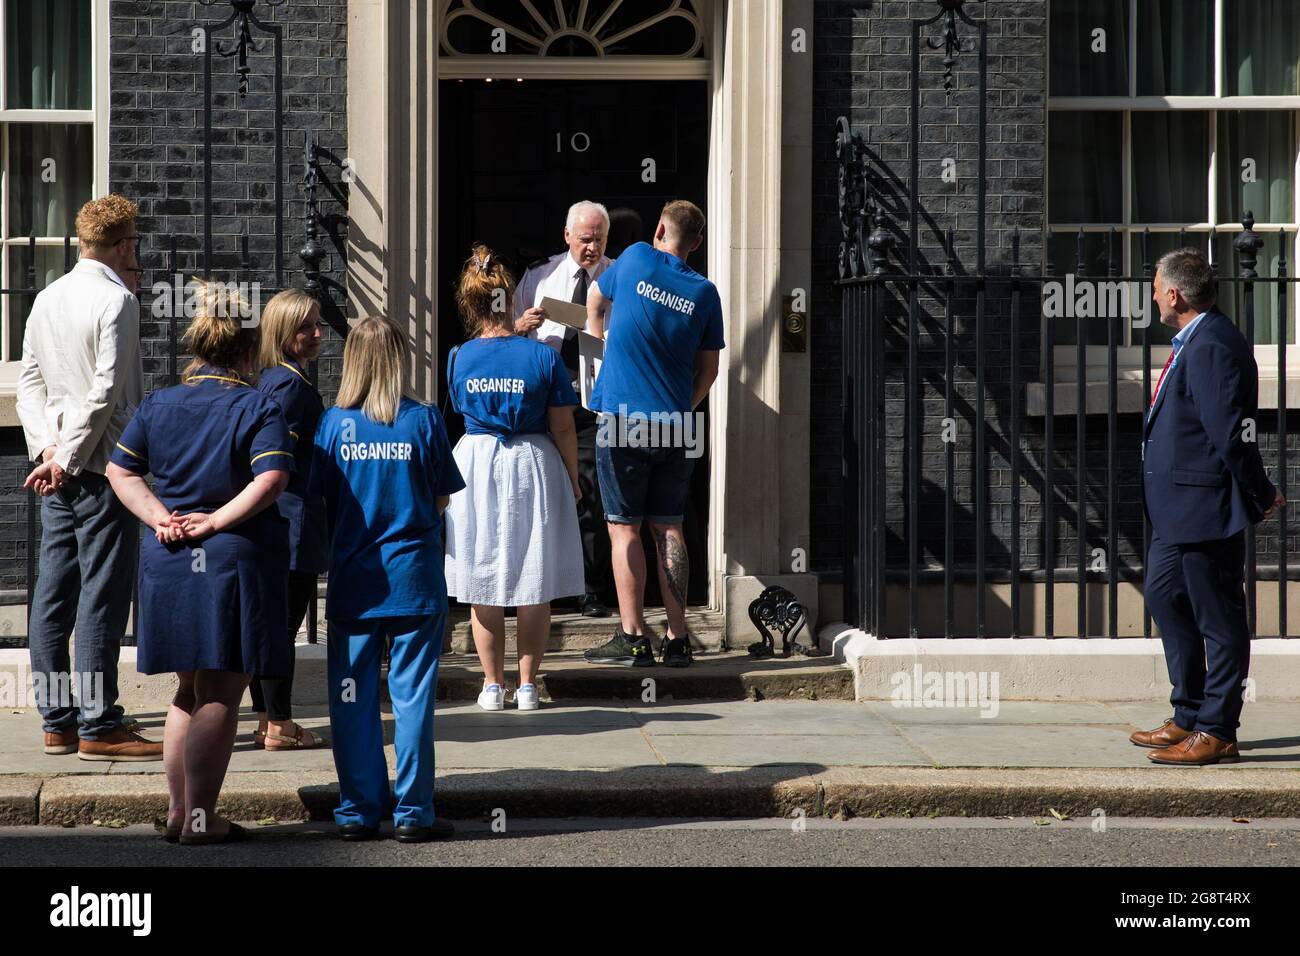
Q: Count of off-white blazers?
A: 1